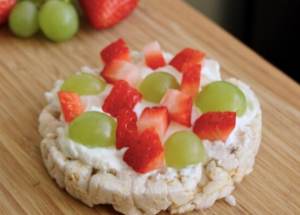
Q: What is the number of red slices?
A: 12